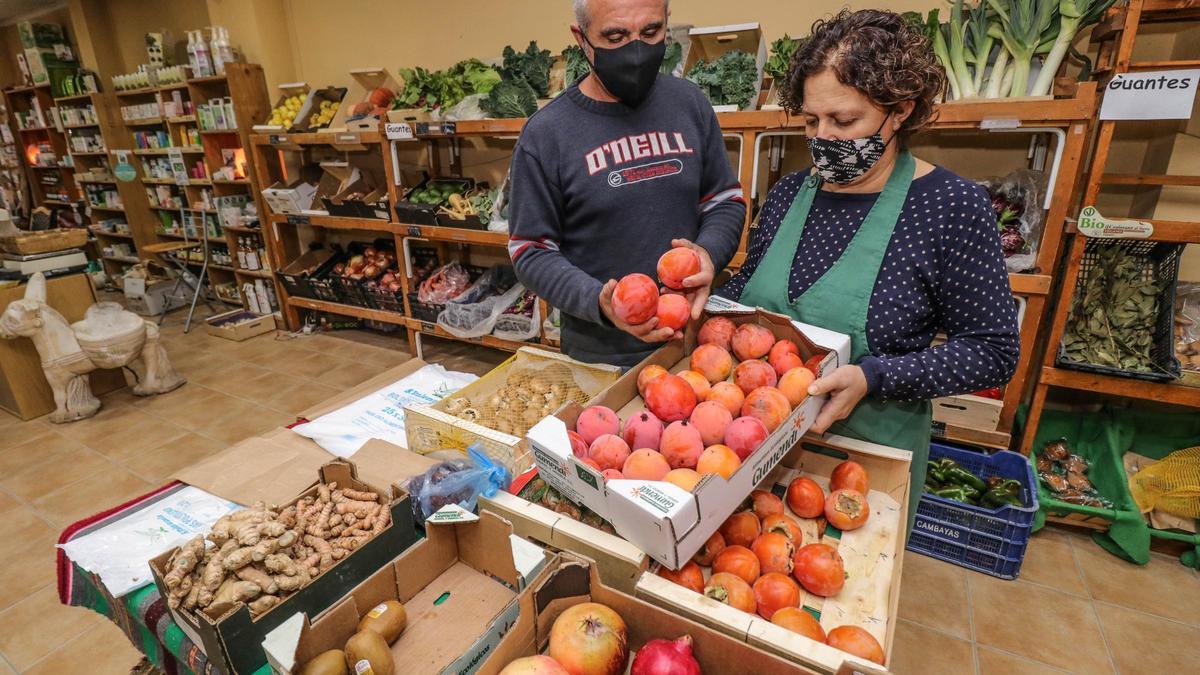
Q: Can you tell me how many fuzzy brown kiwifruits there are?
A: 3